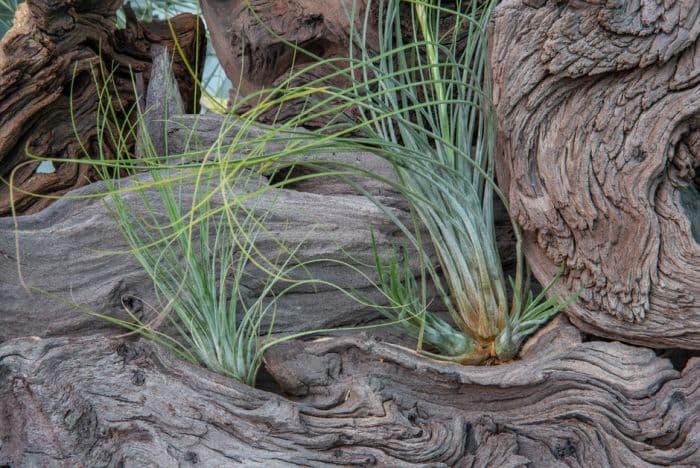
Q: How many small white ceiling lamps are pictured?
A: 0